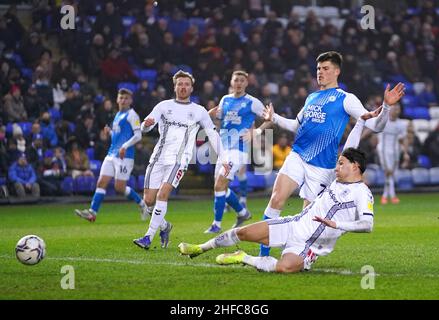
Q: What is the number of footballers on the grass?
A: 6